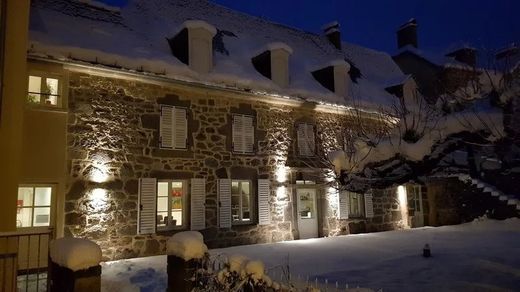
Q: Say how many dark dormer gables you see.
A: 4